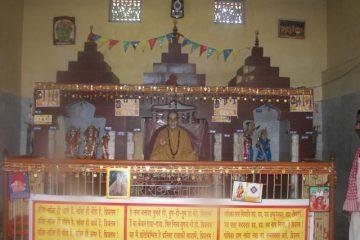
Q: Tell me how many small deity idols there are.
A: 5